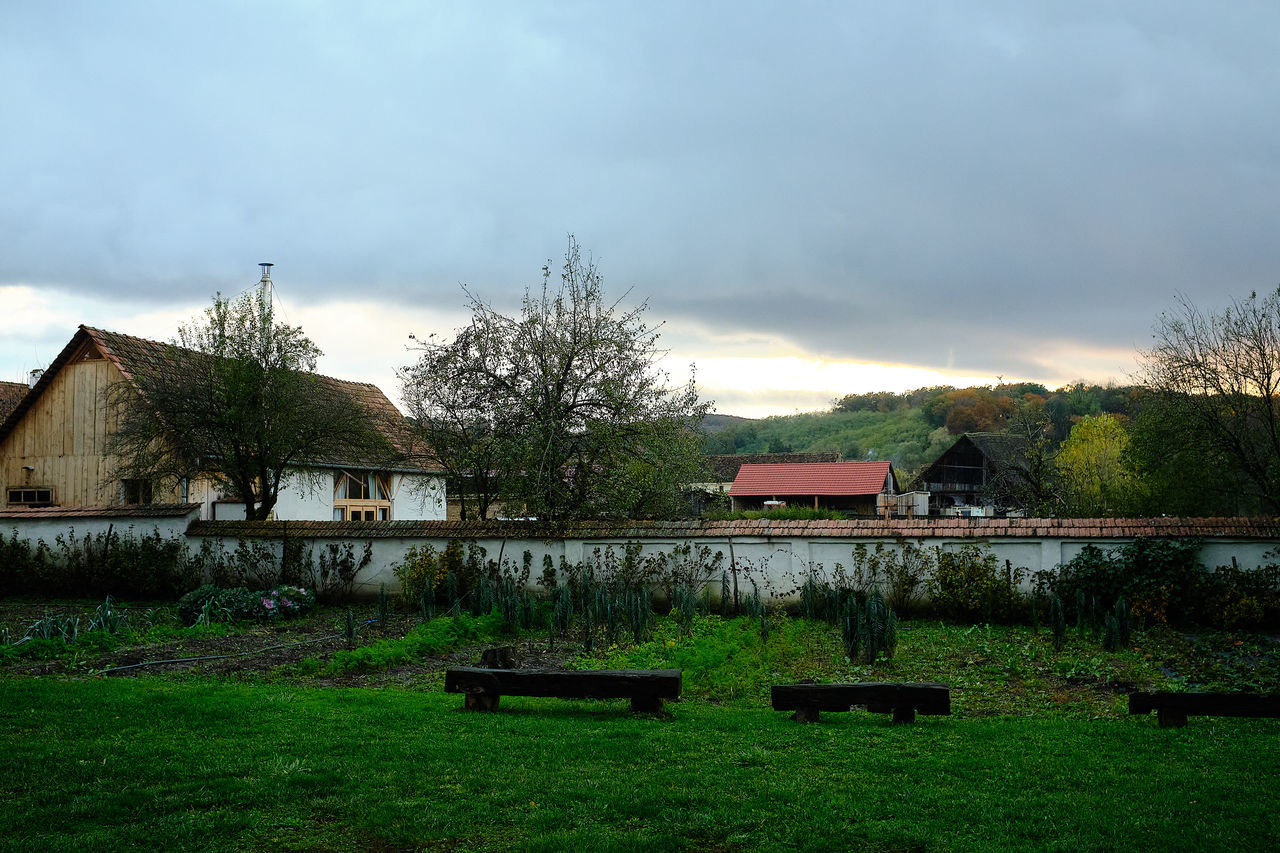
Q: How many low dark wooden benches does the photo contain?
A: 3